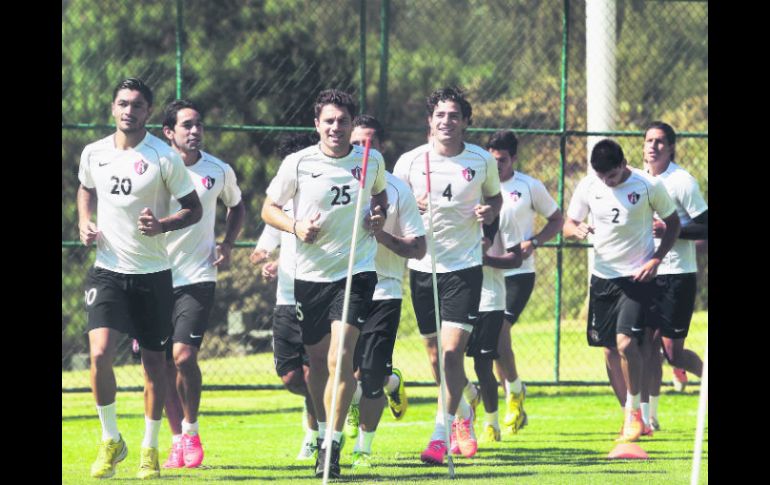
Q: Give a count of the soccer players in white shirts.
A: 10